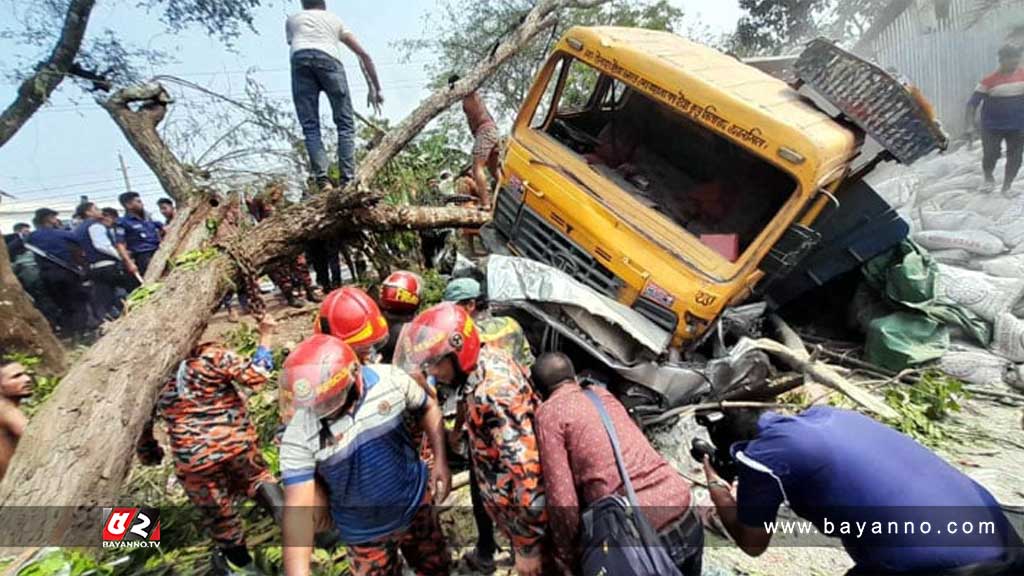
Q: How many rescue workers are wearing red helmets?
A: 4